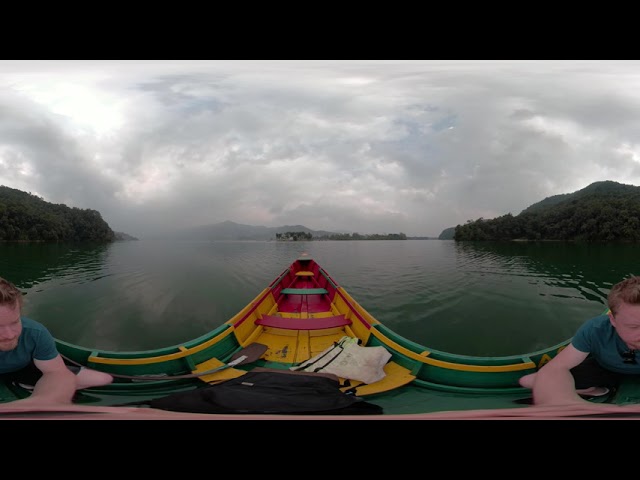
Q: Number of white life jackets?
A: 1